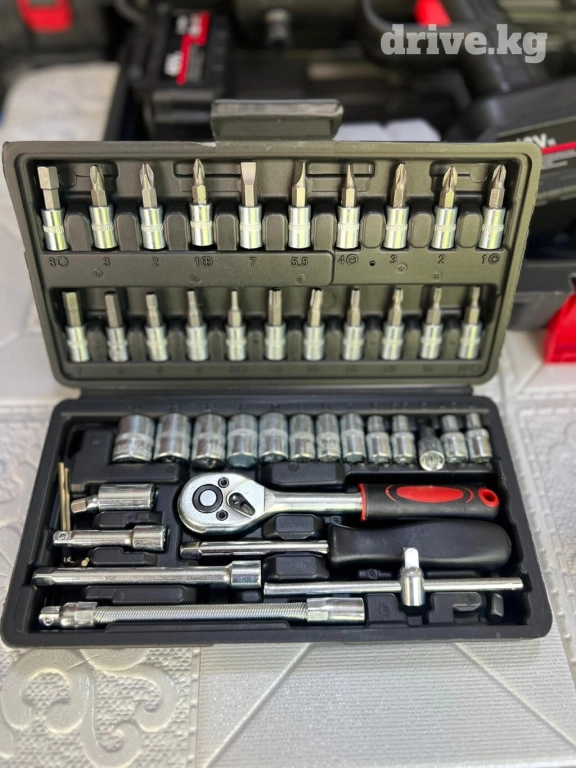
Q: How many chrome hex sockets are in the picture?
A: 13